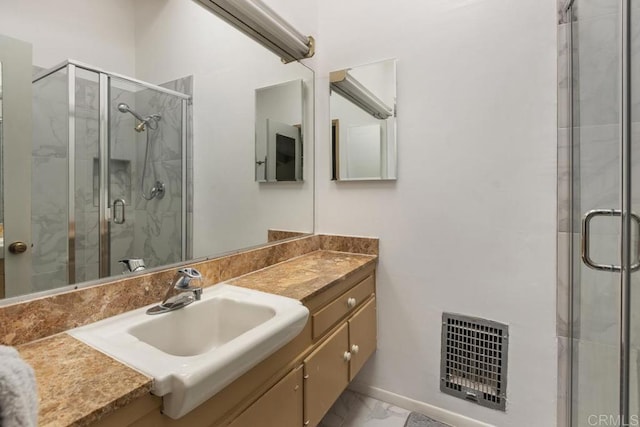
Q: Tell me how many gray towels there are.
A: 1